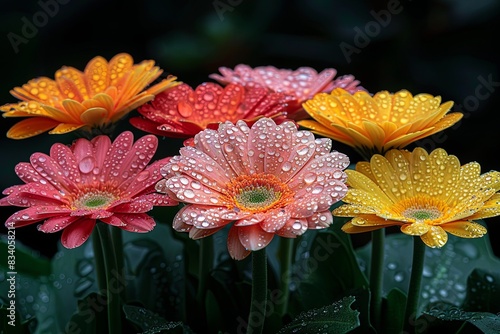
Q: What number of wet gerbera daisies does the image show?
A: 7